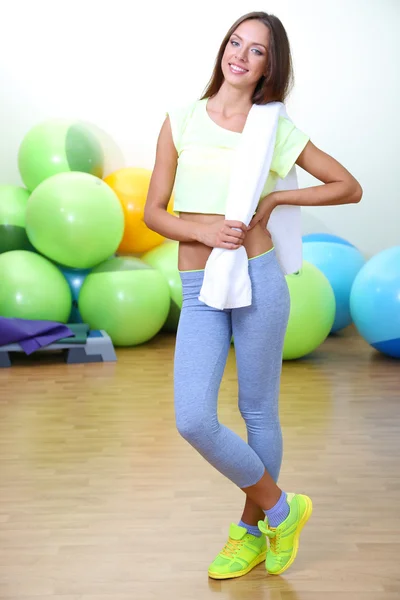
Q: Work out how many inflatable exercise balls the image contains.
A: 11